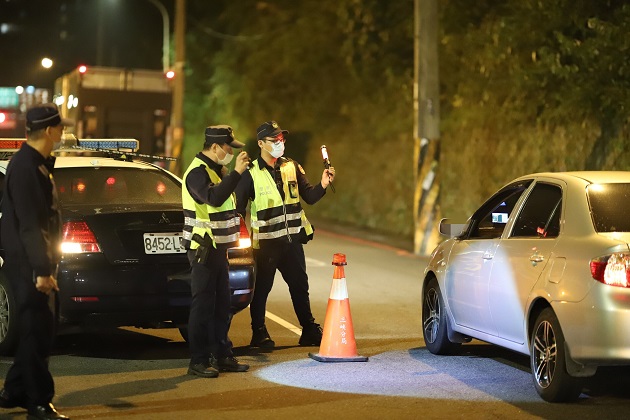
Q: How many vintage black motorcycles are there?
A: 0